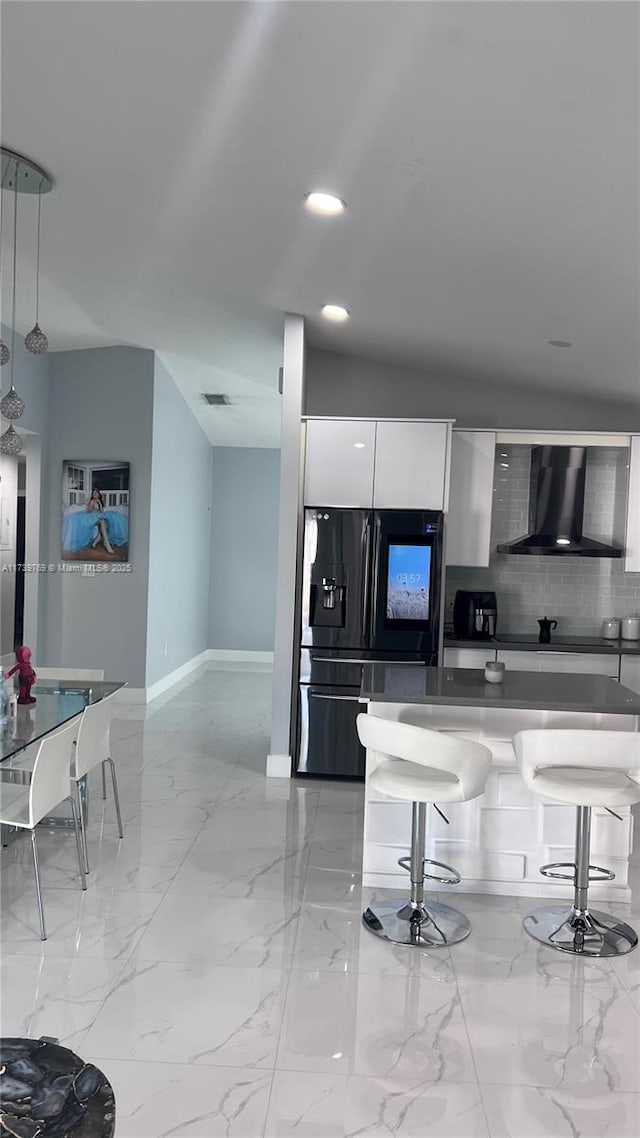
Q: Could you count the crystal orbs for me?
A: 4